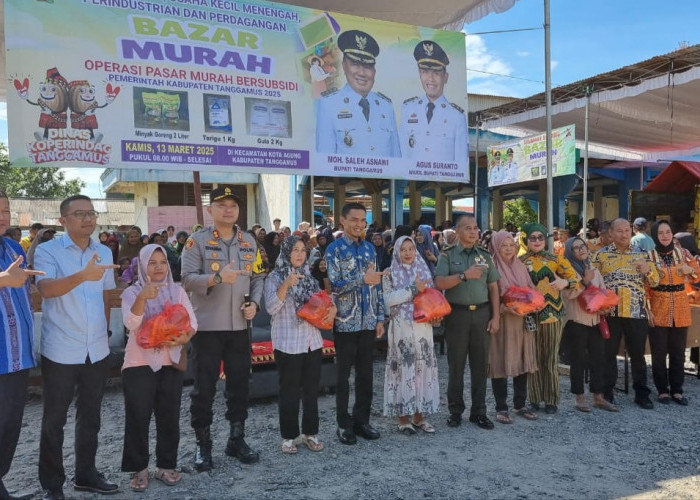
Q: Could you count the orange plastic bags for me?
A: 5